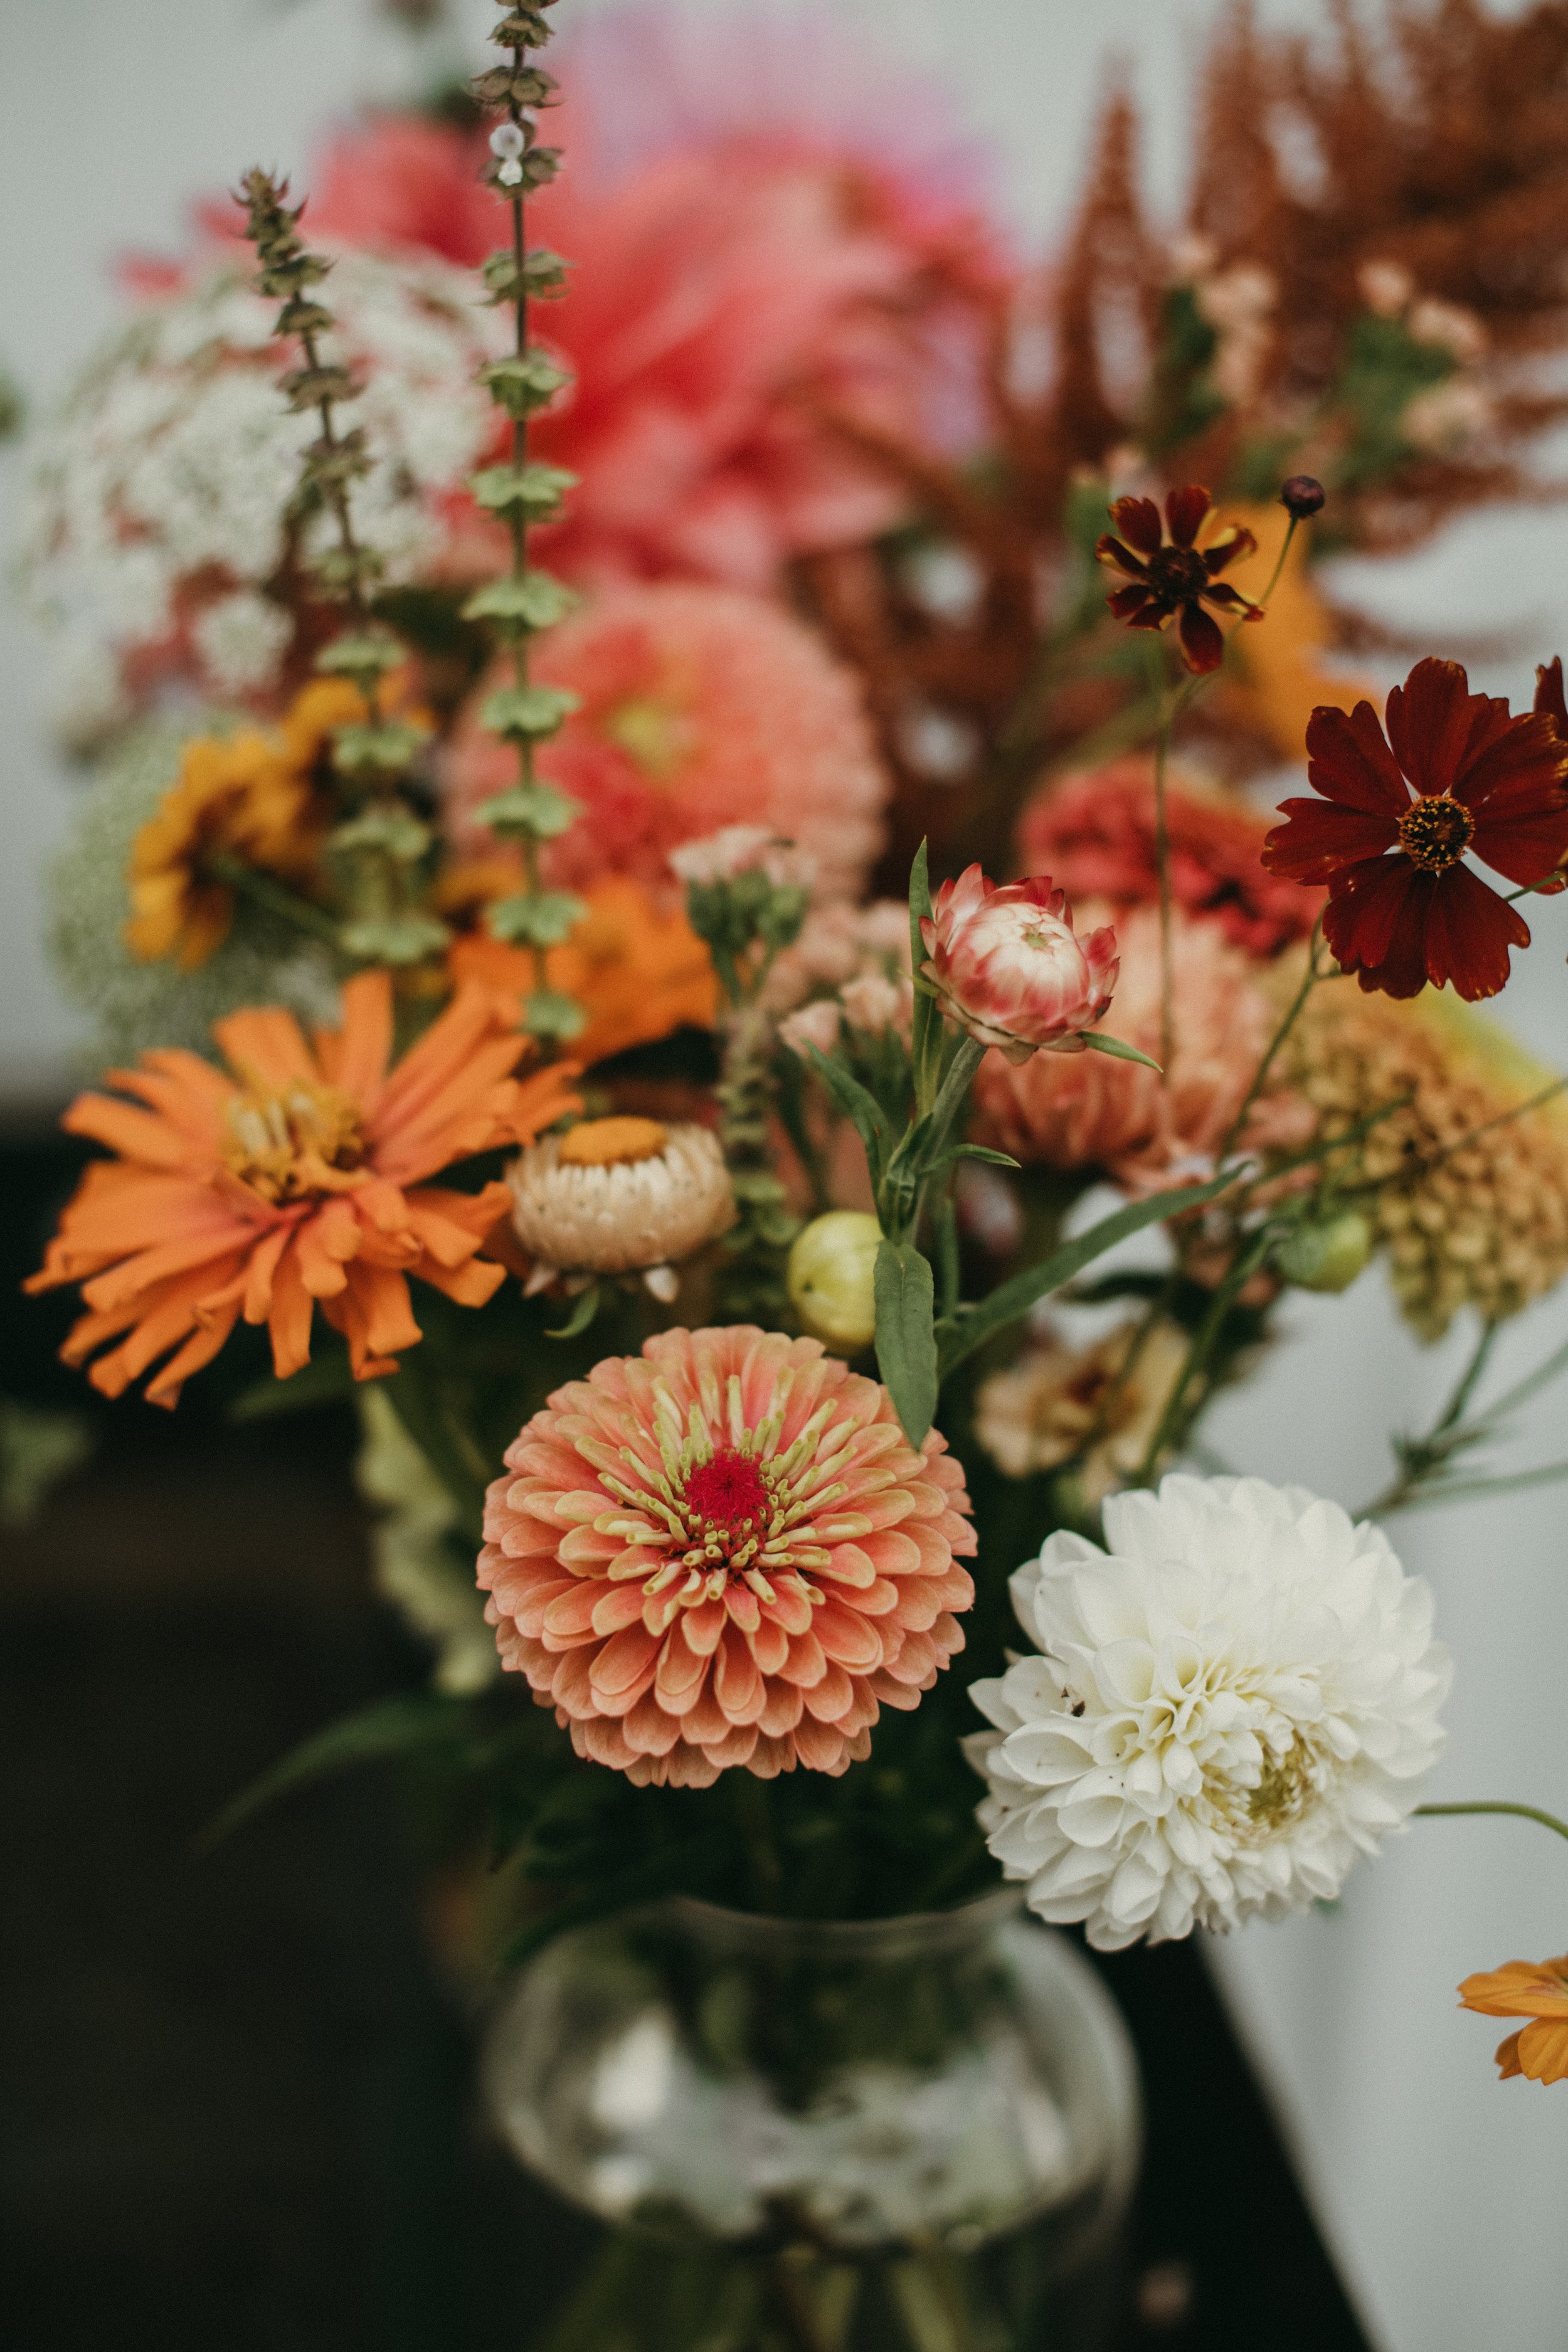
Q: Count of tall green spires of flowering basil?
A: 2